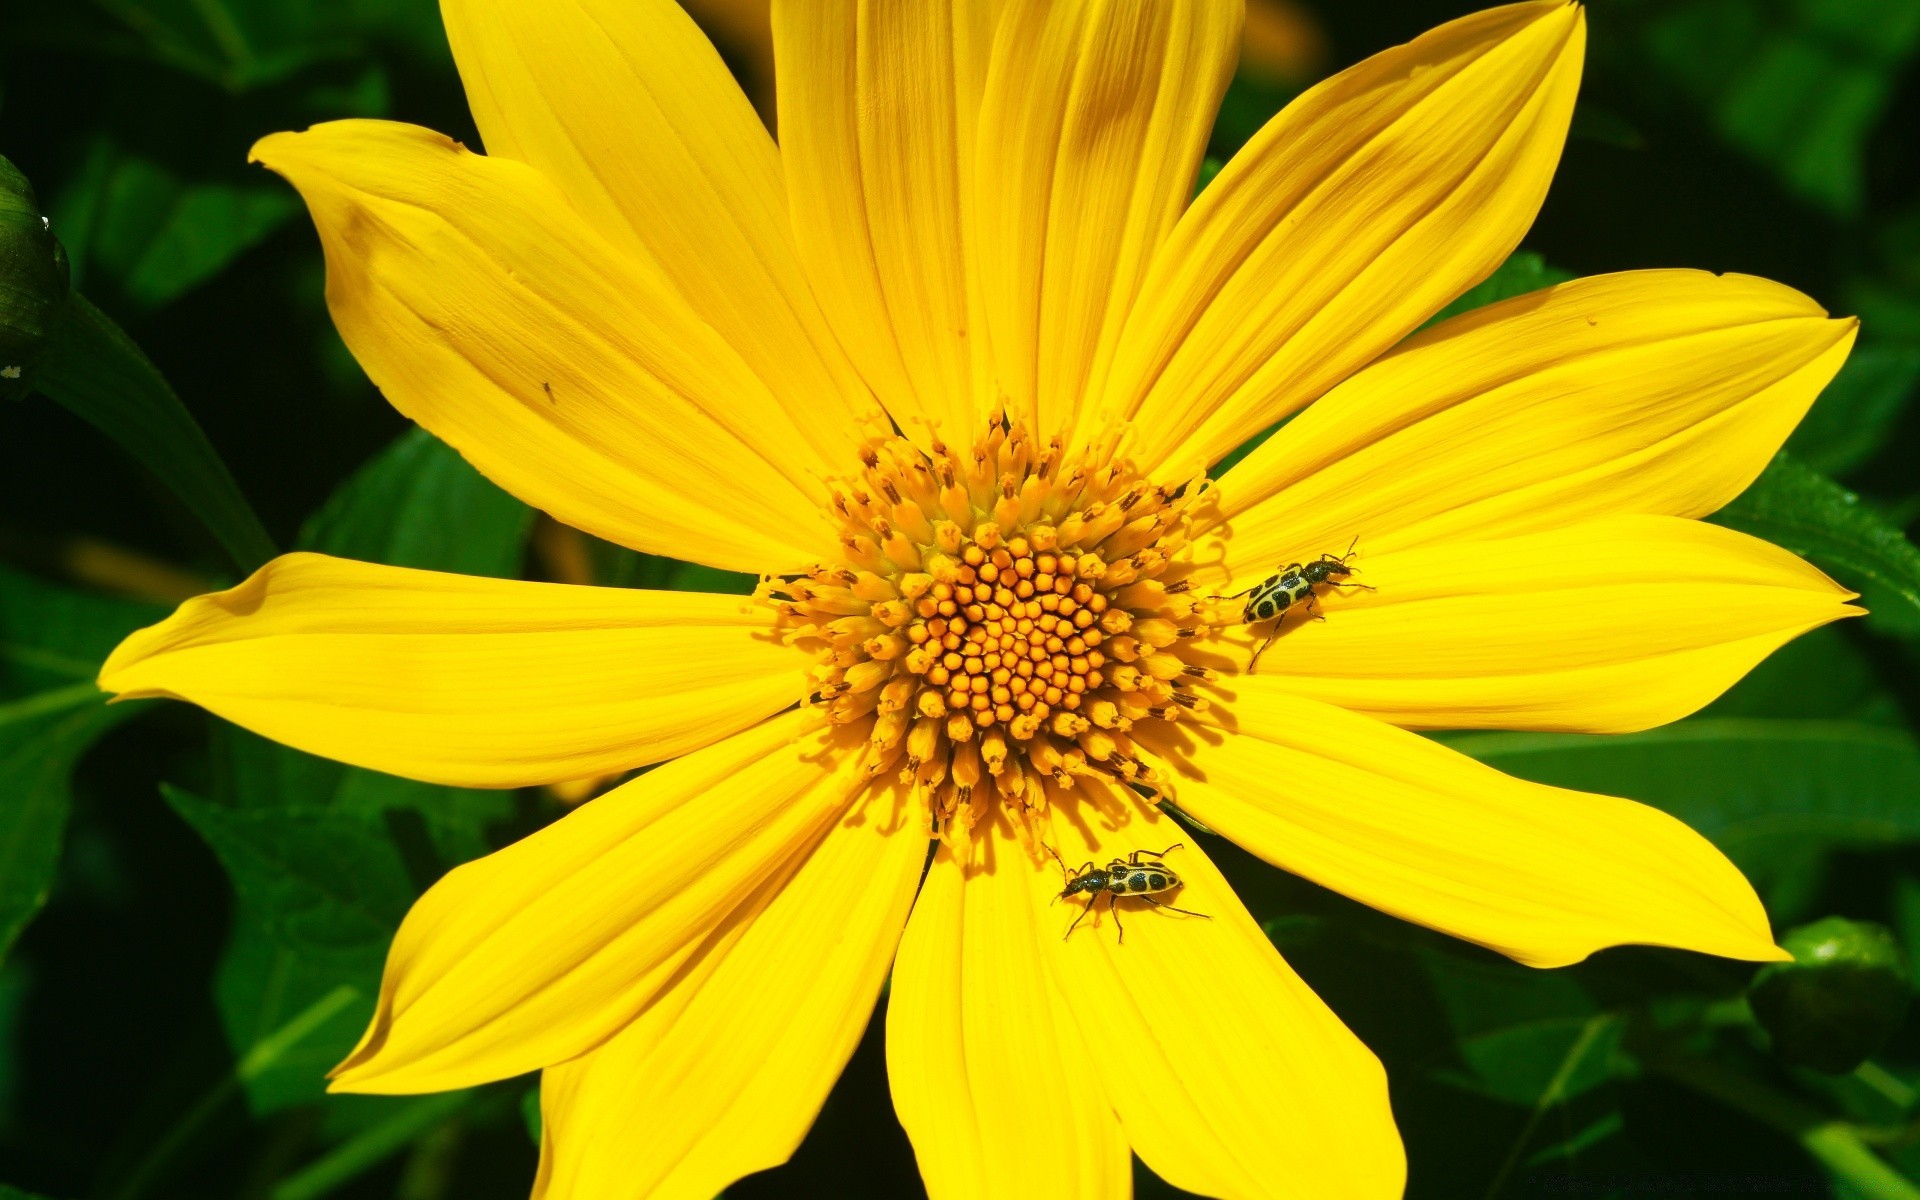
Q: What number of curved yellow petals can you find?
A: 13